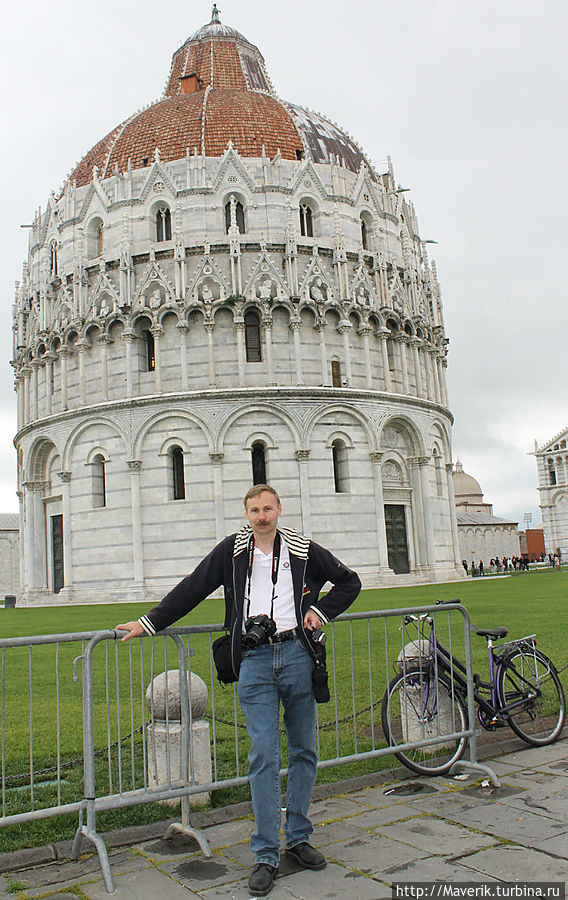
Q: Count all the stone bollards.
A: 2